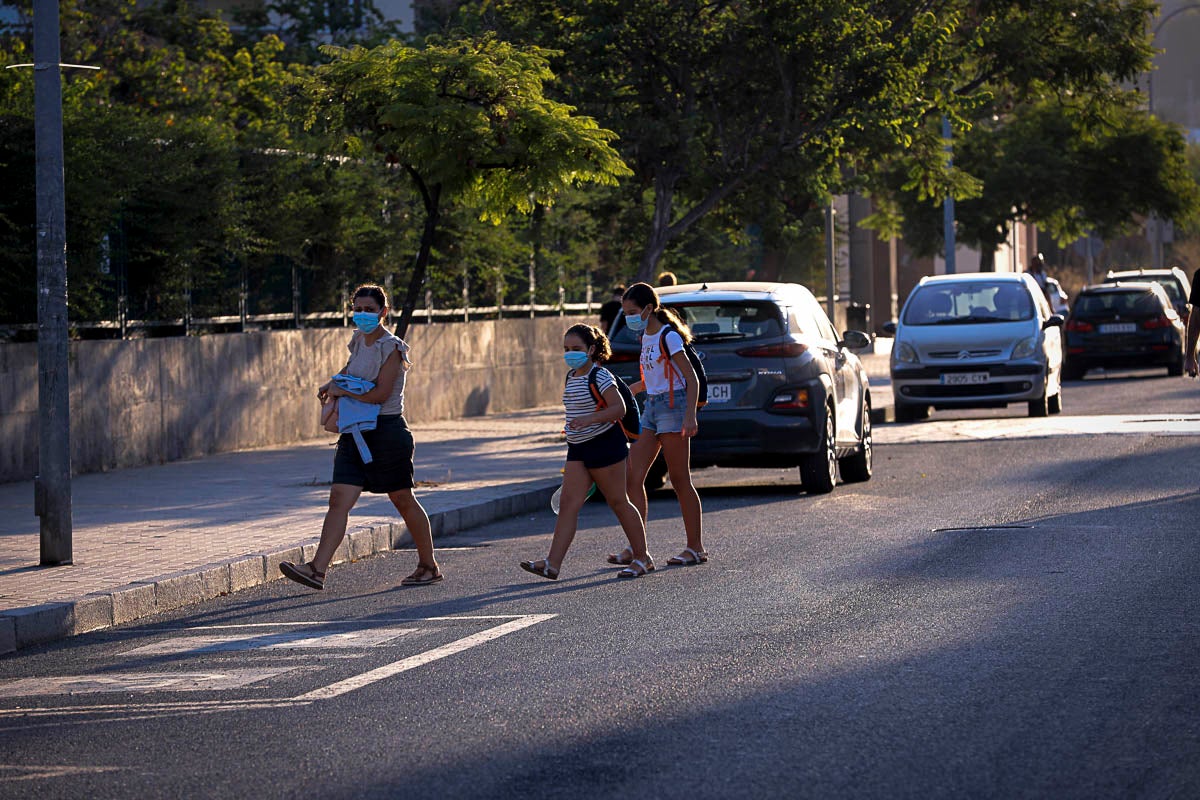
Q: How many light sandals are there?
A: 4